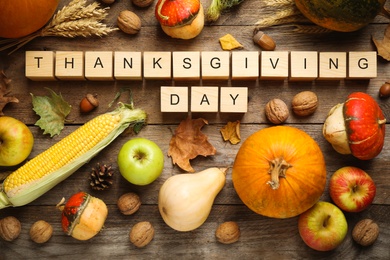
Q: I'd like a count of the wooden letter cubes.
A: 15